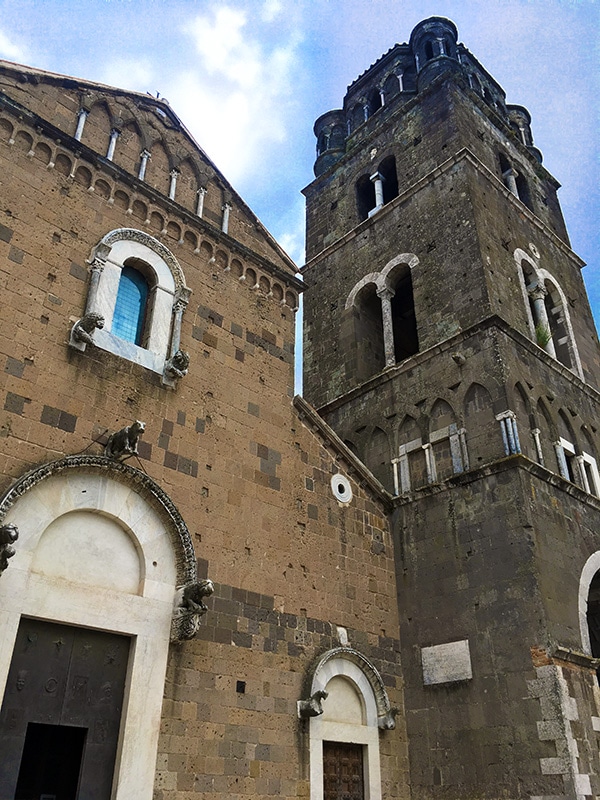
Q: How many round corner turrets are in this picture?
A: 3